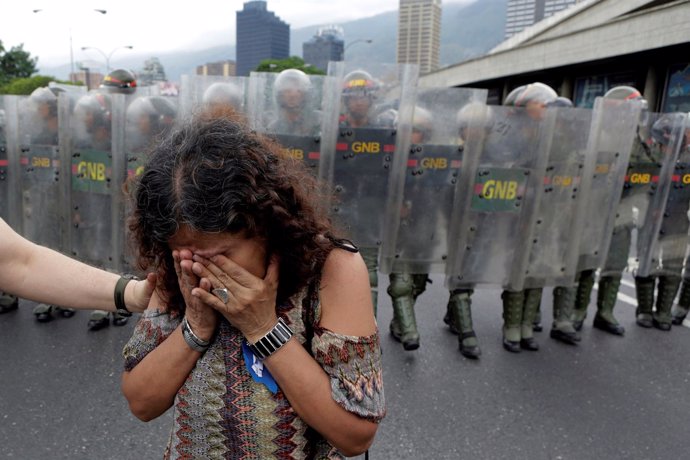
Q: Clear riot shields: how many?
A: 13